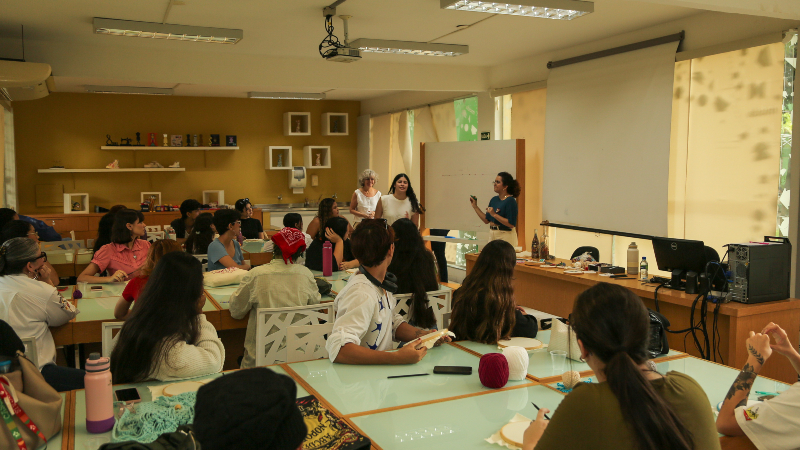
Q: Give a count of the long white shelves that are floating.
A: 2